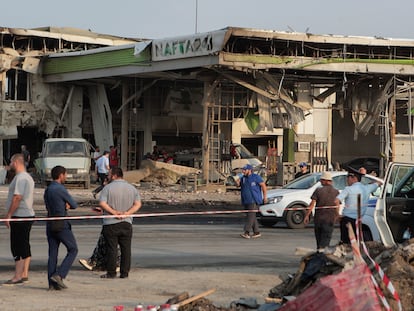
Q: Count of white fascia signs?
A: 1